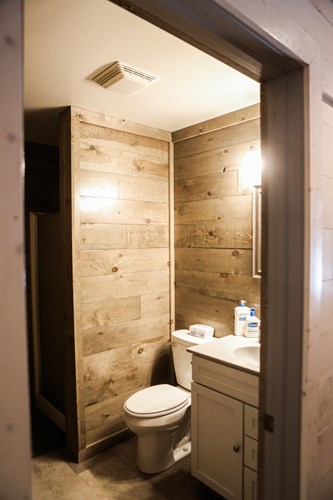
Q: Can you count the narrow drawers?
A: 3